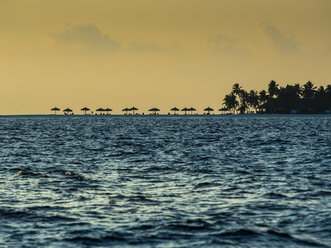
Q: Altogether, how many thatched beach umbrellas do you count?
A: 13